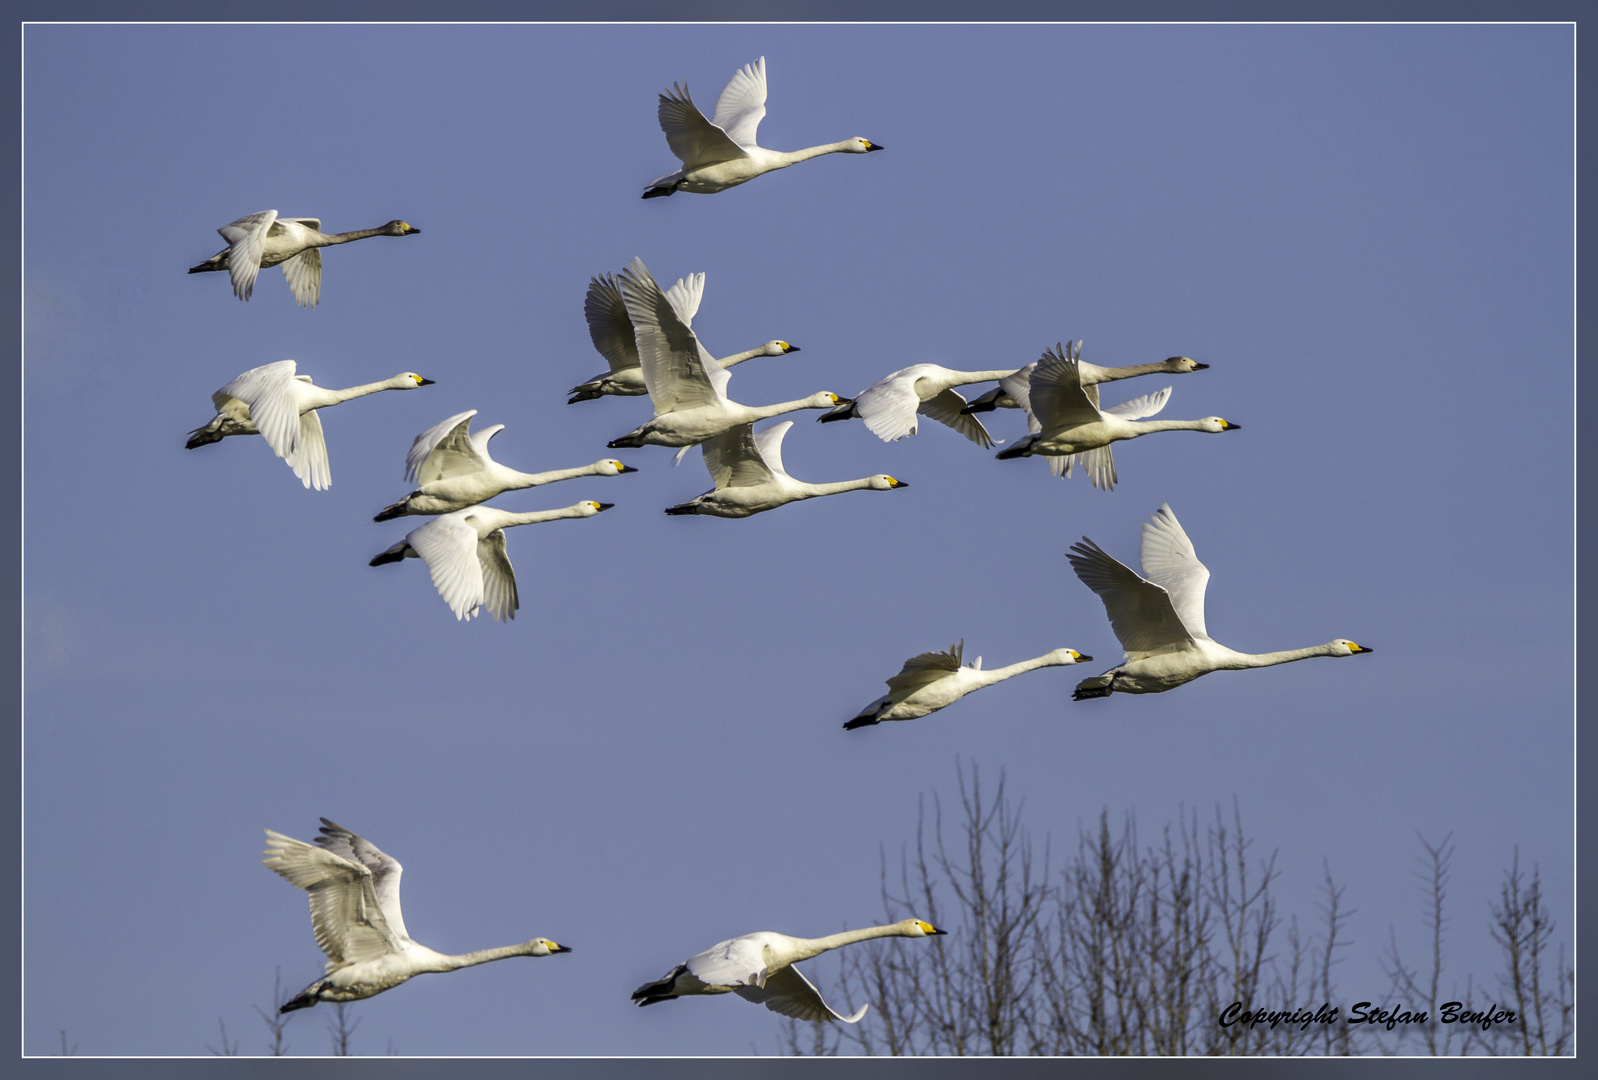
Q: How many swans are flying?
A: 15